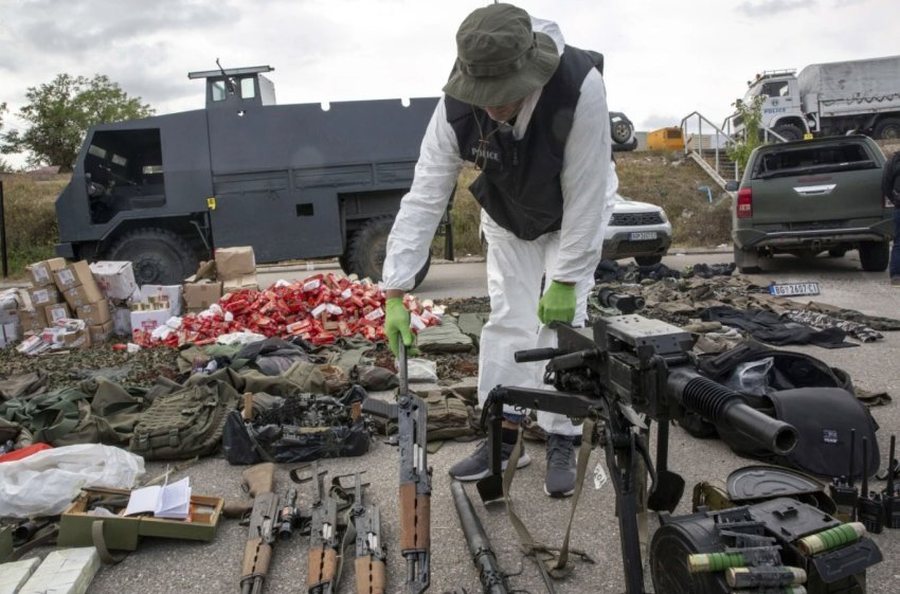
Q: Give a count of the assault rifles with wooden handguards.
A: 4